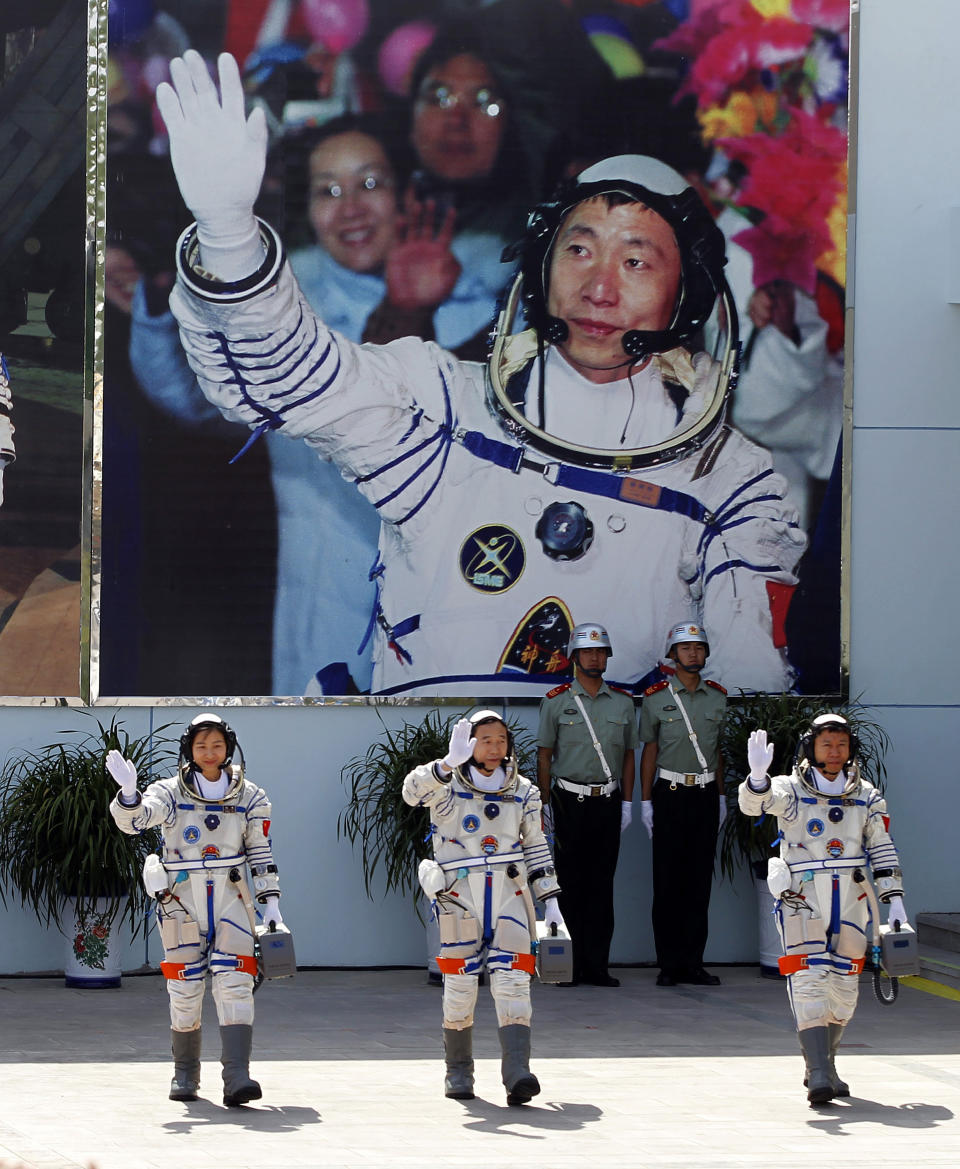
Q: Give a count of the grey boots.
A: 6